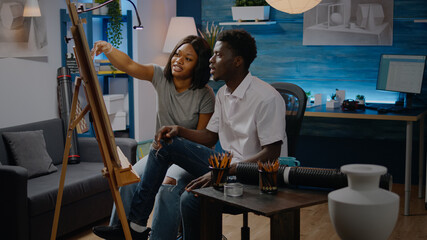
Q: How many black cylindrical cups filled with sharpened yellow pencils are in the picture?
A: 2